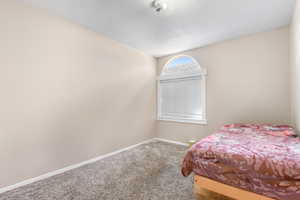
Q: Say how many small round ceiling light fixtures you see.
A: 1